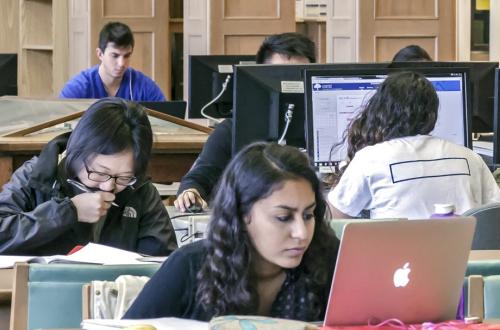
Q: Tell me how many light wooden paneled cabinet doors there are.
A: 3